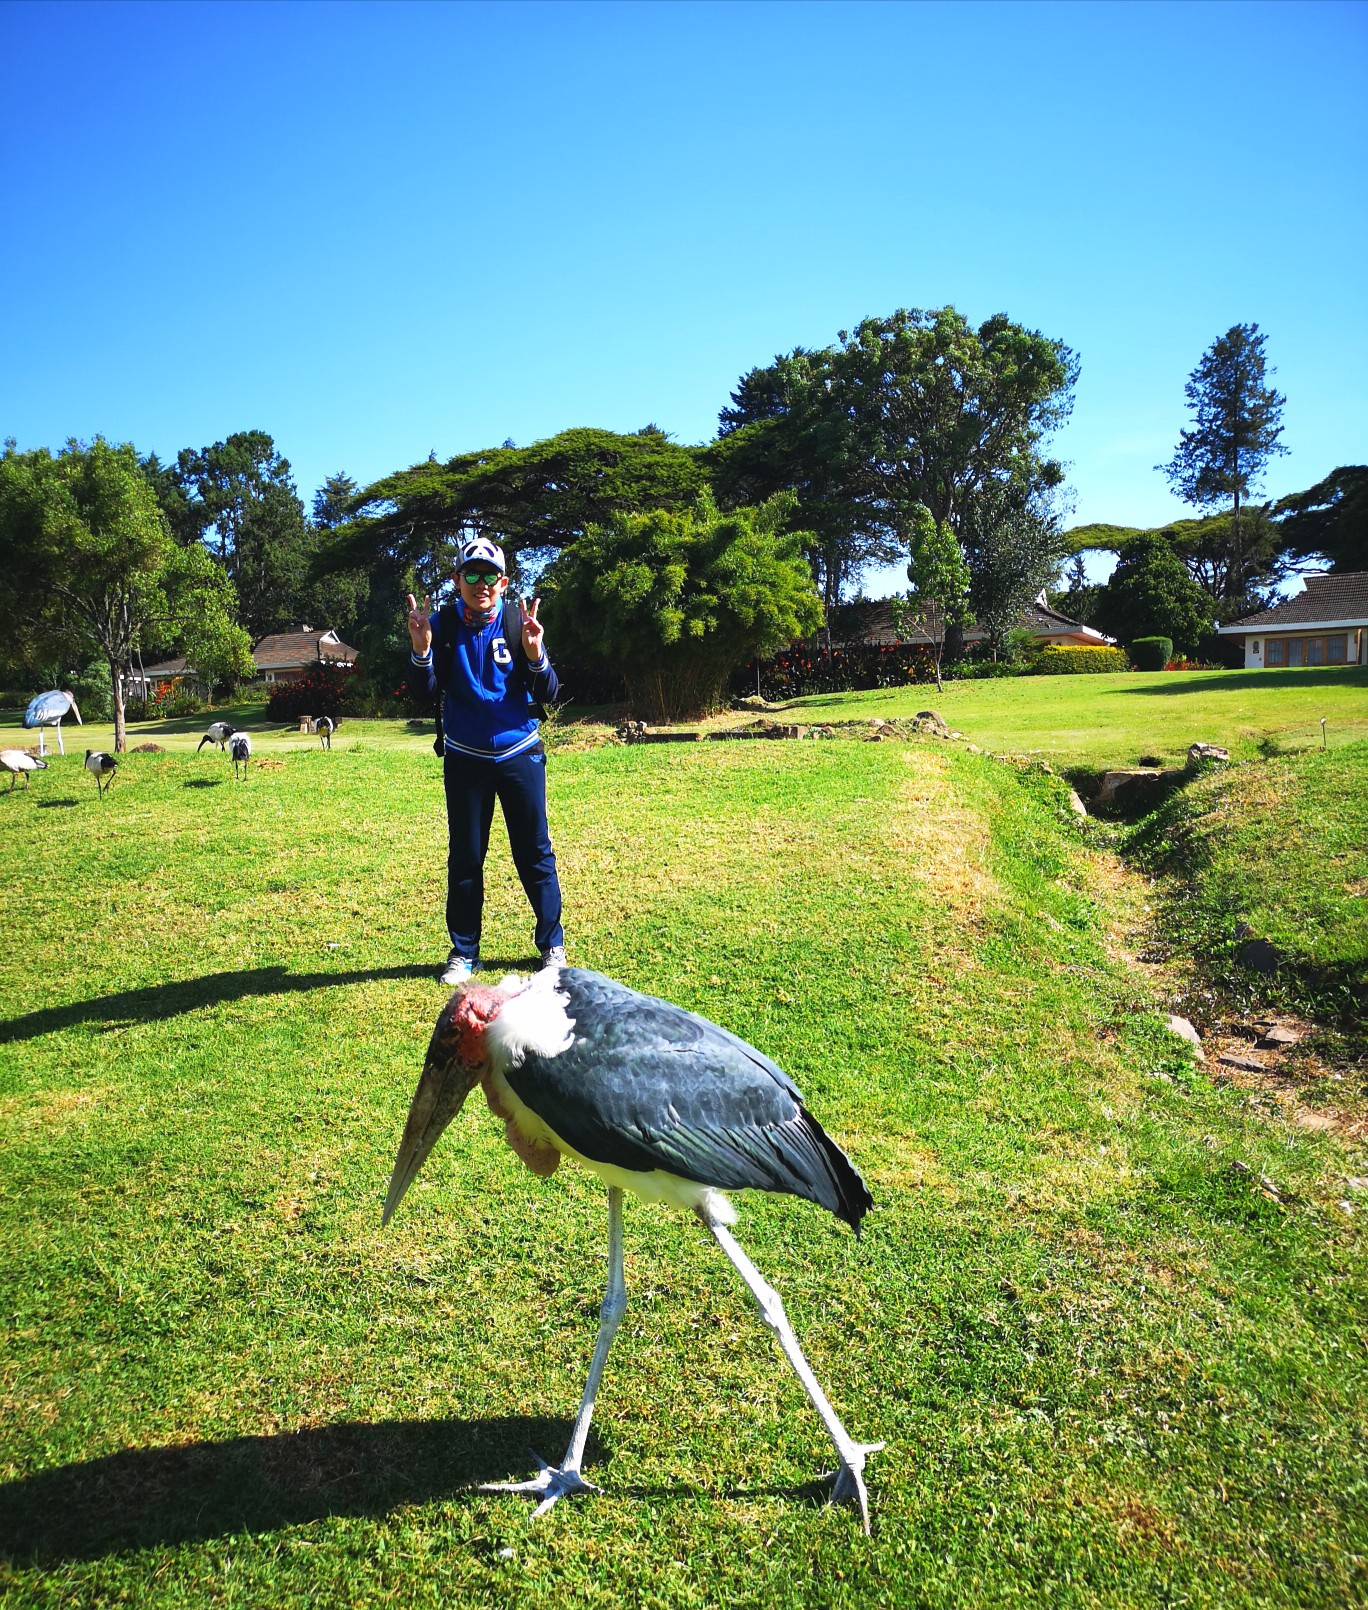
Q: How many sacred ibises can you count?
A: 5